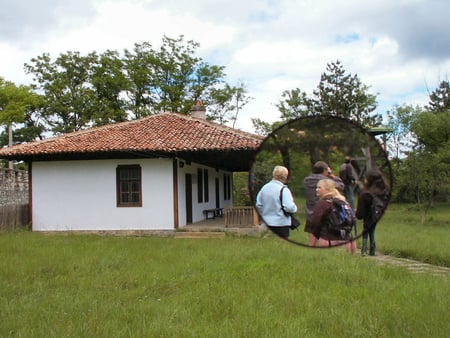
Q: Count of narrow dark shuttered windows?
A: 4